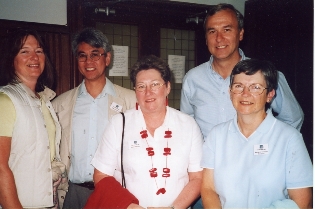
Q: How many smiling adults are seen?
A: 5